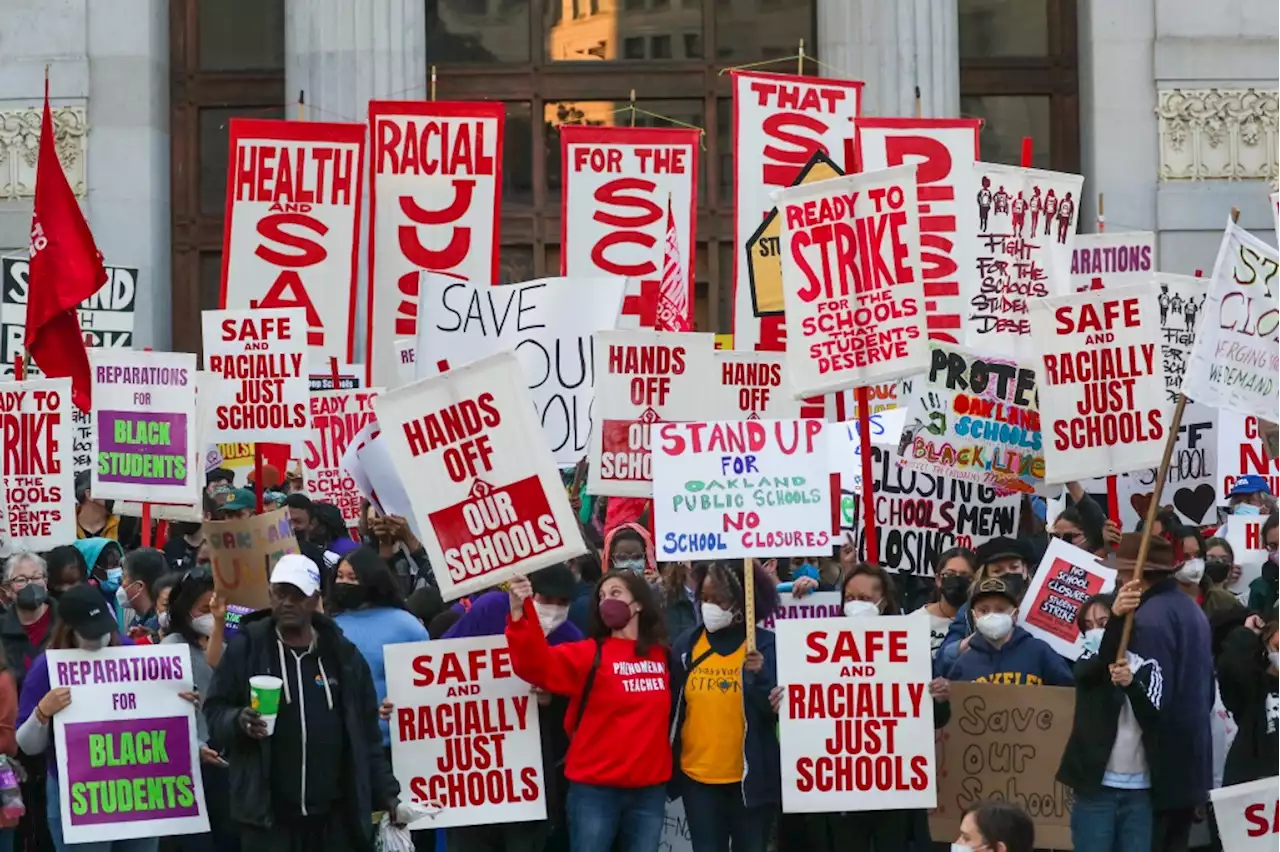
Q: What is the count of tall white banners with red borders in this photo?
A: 5